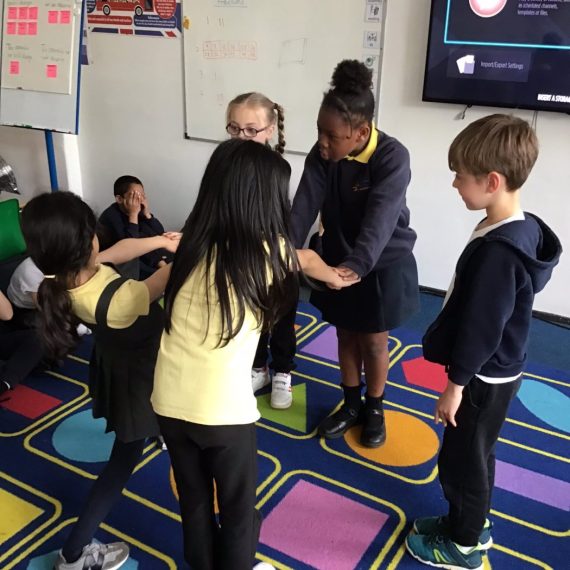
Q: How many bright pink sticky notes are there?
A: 10